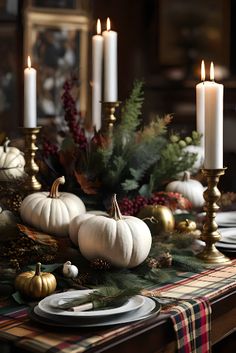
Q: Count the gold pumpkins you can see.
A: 3